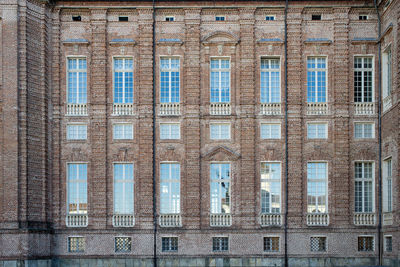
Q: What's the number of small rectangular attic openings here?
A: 7